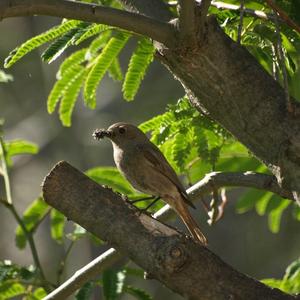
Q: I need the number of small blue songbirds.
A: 0